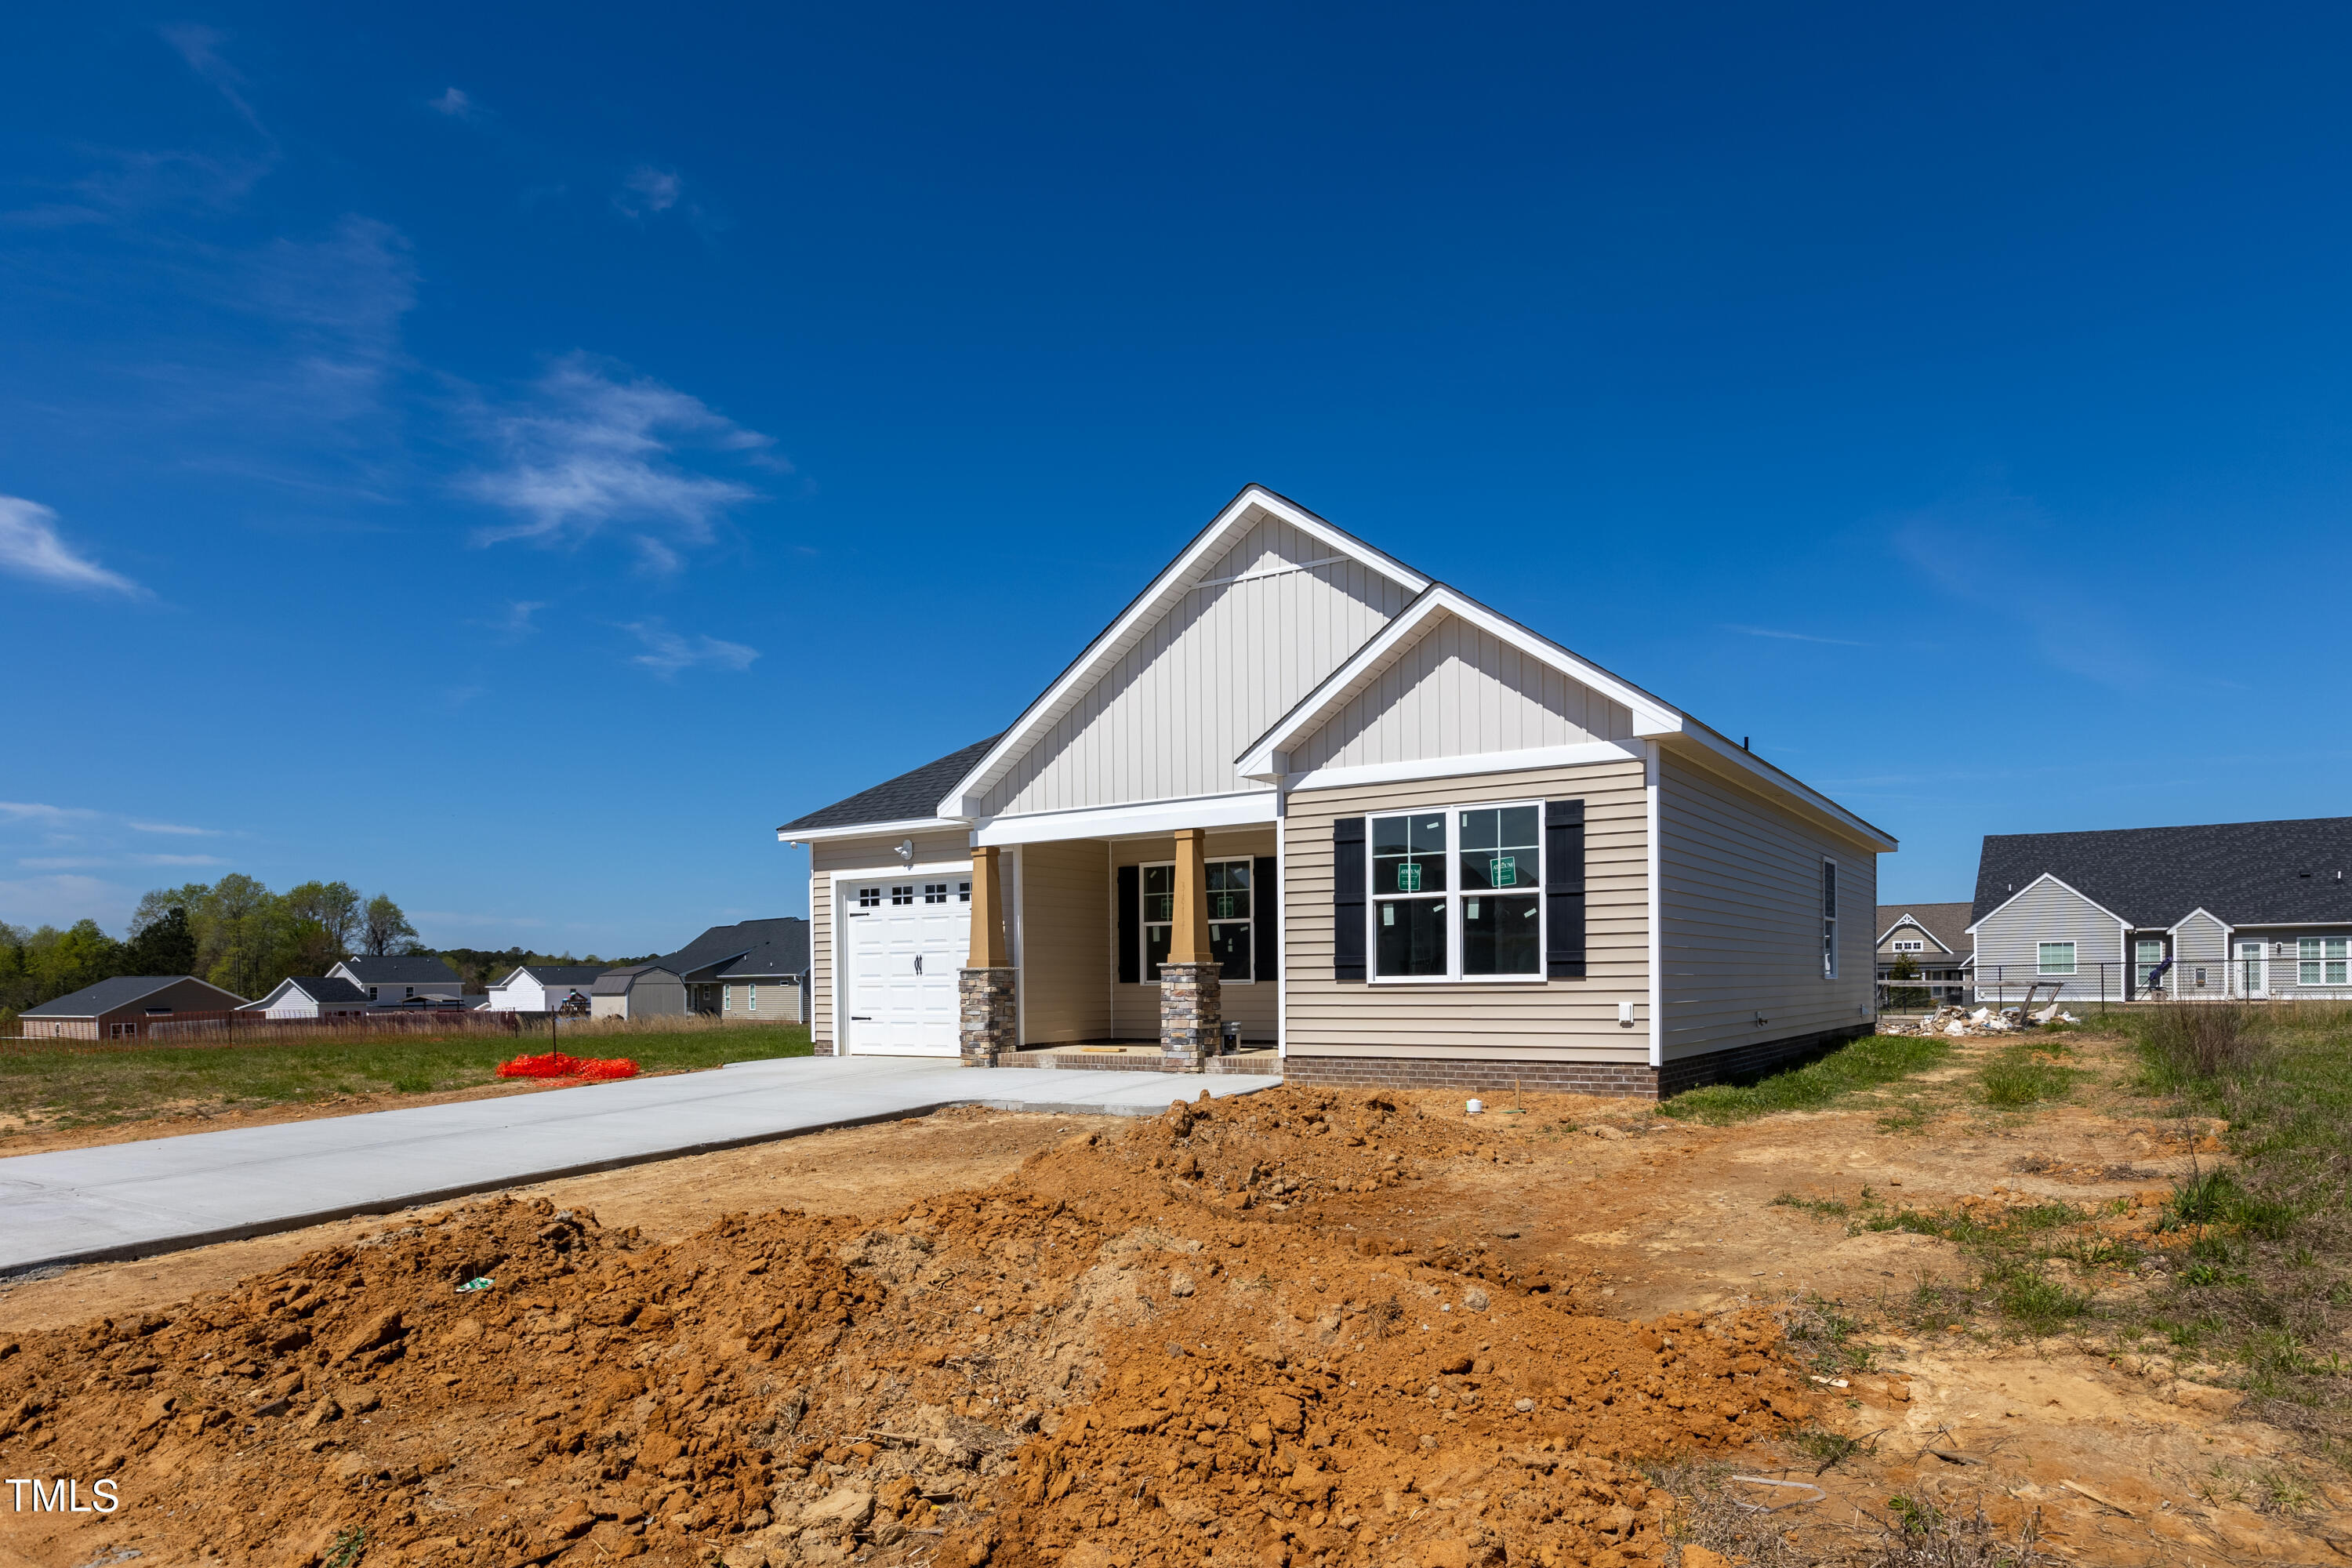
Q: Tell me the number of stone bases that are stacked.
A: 2